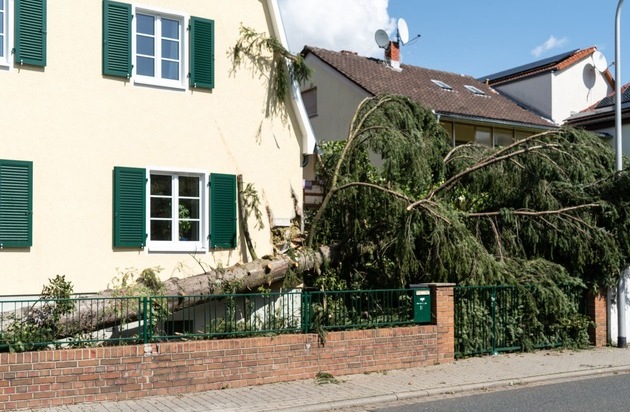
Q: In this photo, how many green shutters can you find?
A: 6